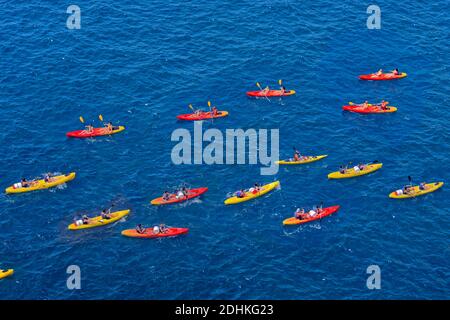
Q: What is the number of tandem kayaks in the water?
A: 13